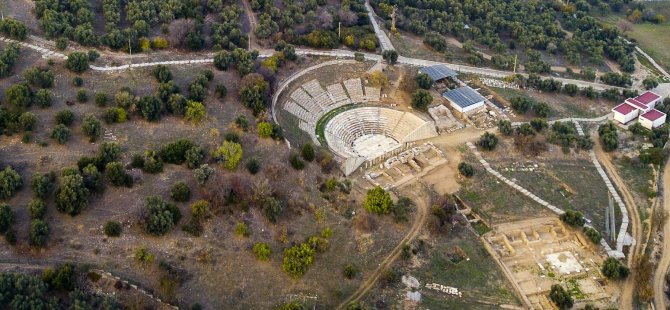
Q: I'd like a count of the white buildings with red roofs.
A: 3